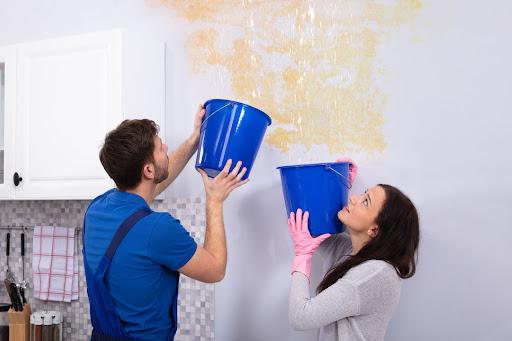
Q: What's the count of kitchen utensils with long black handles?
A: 2